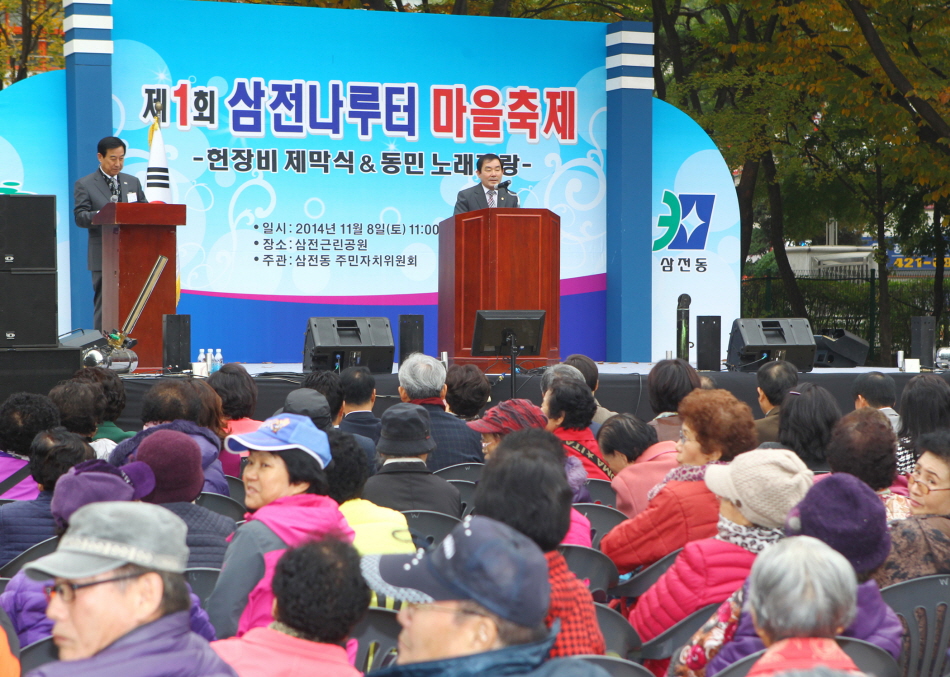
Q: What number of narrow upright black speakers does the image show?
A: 4